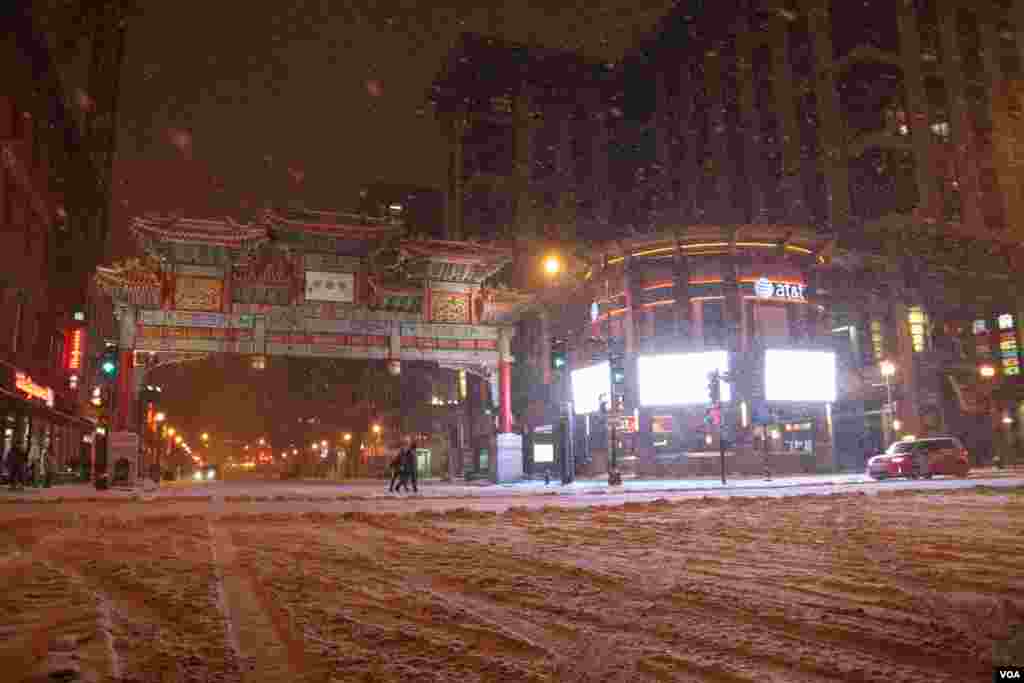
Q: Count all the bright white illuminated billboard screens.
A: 3